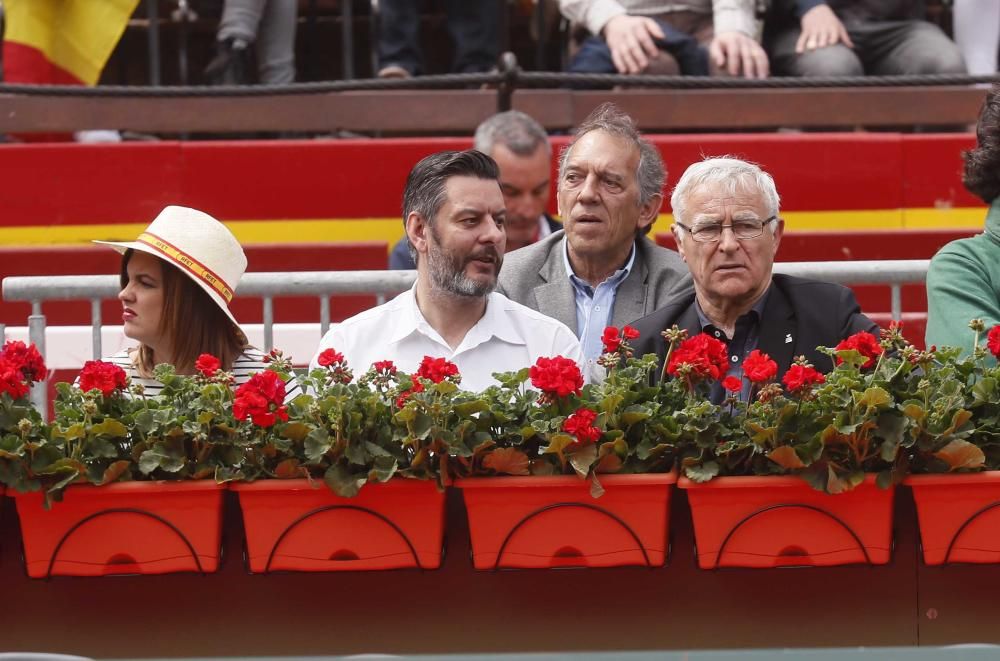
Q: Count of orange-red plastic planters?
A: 5